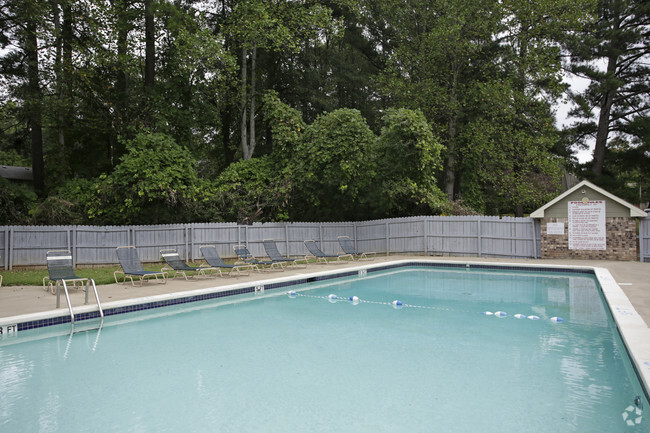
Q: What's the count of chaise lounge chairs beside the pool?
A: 8